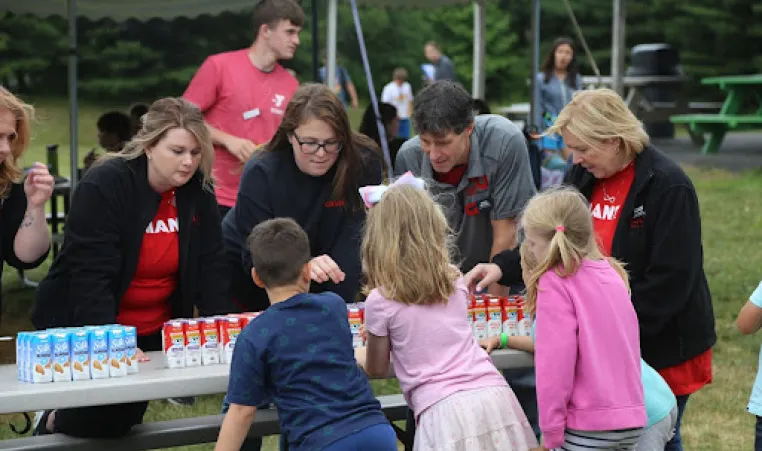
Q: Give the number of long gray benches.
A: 1